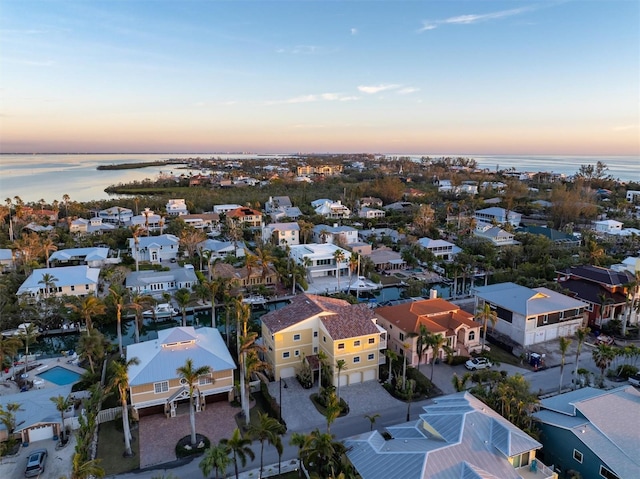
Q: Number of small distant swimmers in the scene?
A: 0